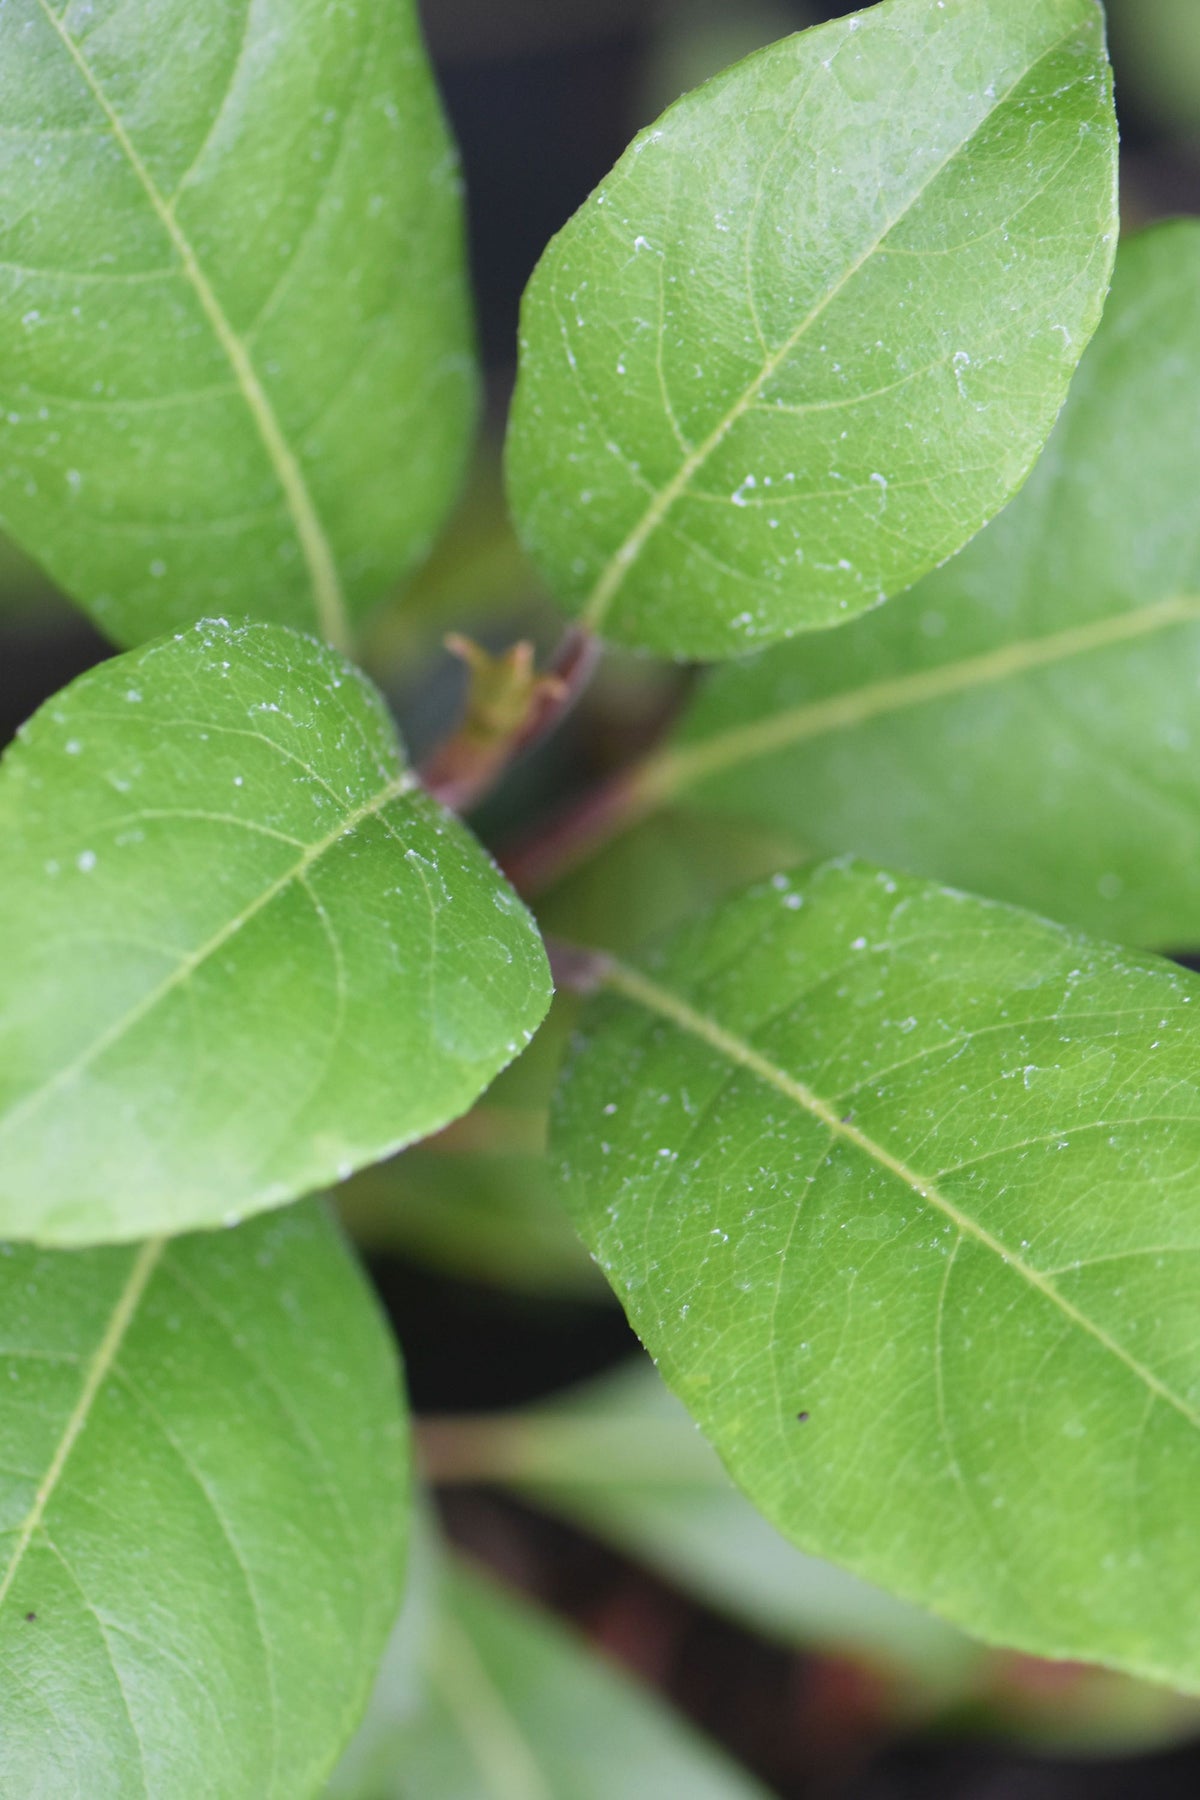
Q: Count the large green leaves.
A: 6